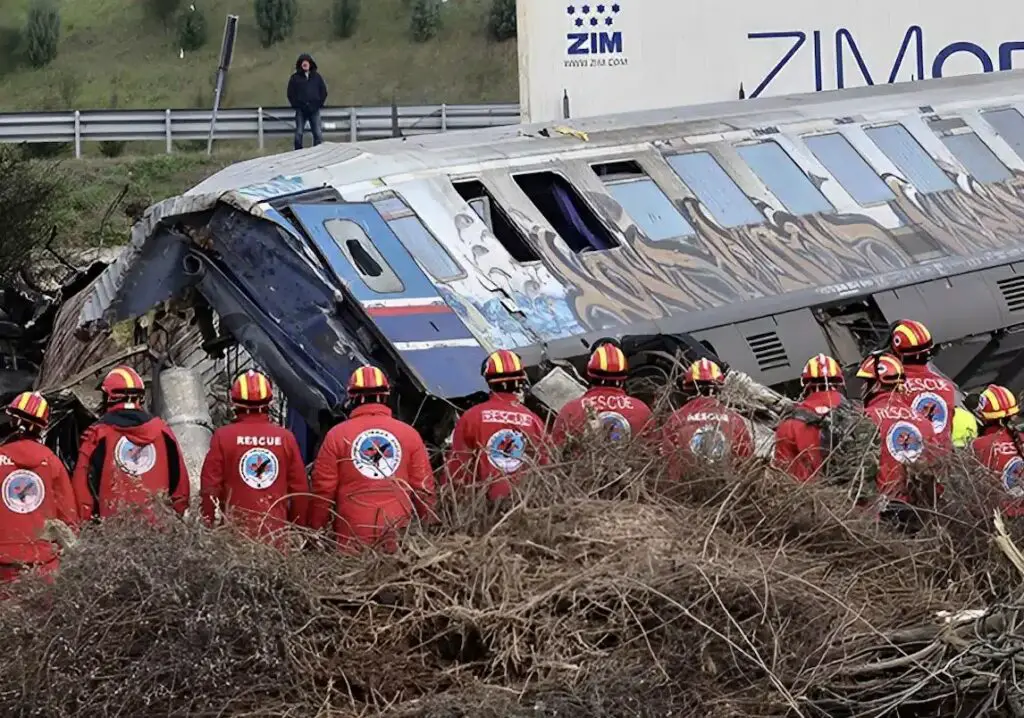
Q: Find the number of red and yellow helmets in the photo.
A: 11